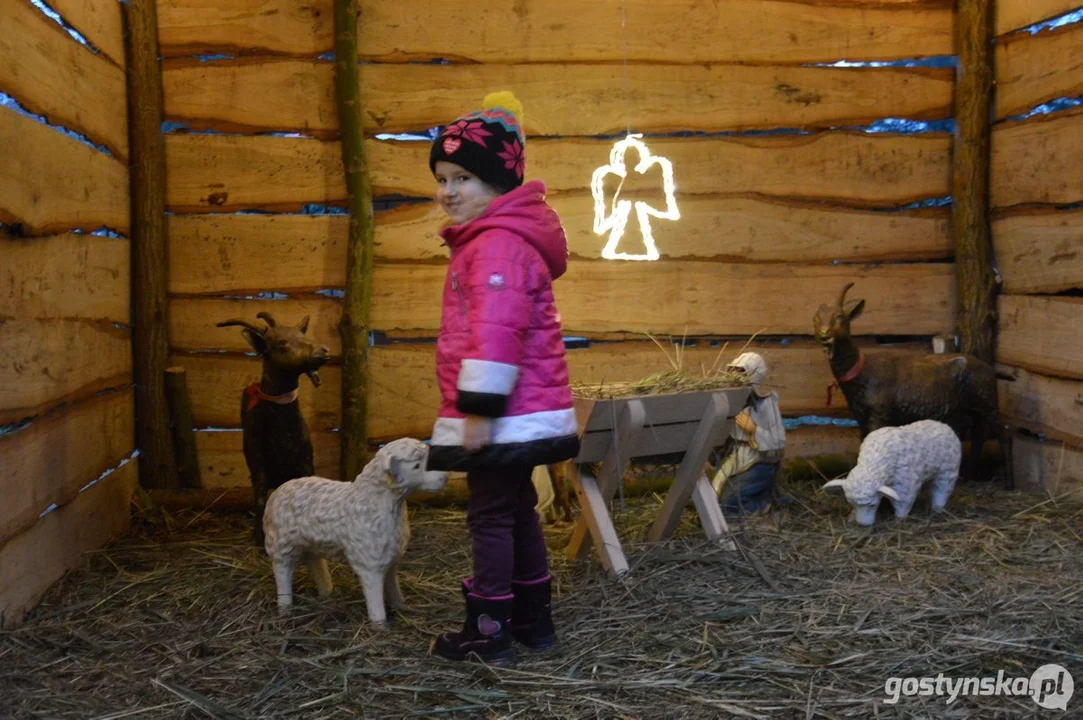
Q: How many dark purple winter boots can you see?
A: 2